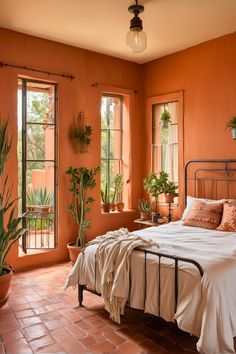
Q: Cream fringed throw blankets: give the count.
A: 1